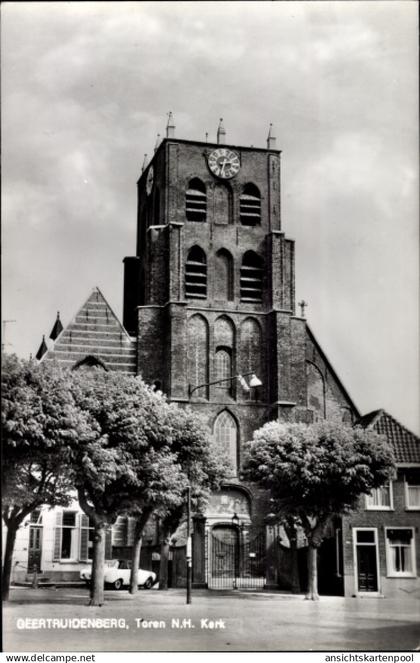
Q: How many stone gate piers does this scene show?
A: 2